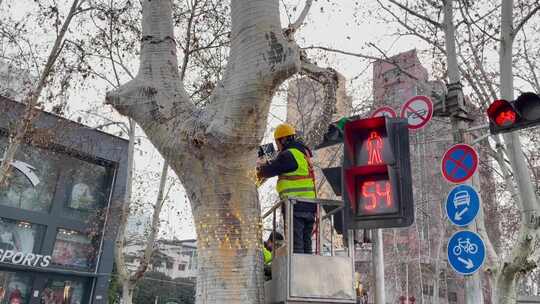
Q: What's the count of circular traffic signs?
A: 5